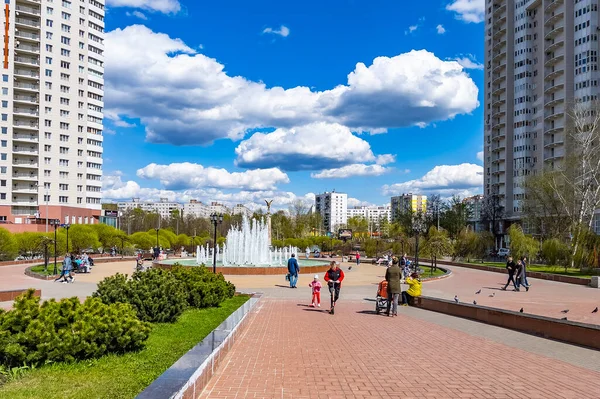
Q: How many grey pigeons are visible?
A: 8